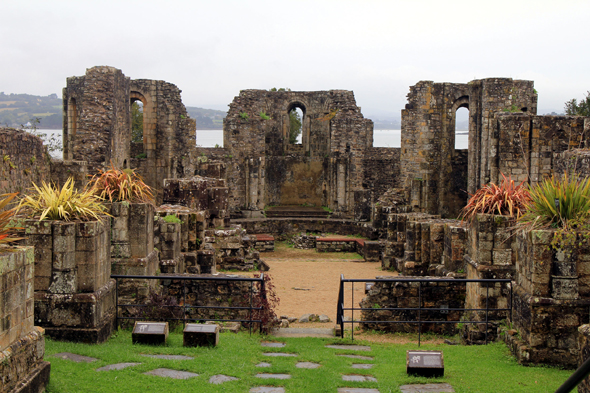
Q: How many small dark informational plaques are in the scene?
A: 3